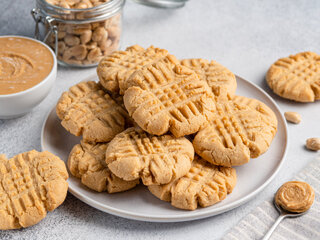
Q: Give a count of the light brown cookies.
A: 10